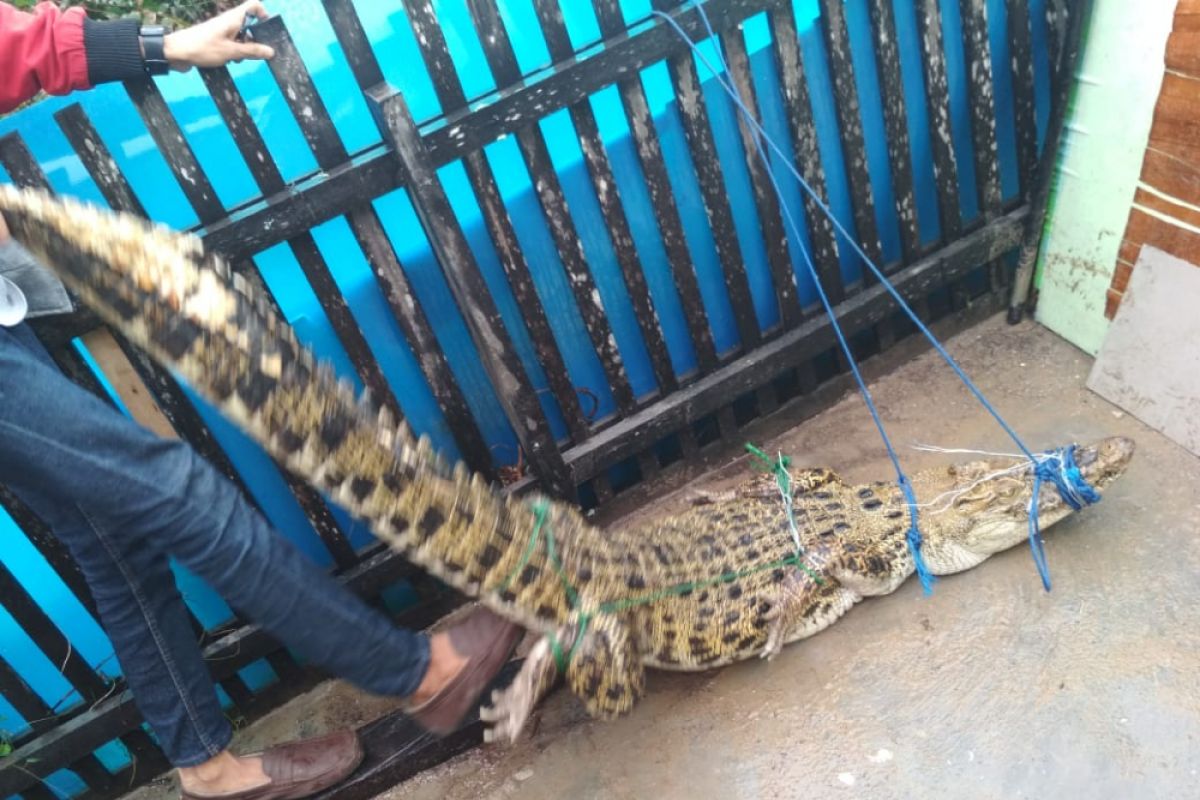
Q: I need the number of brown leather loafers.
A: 2